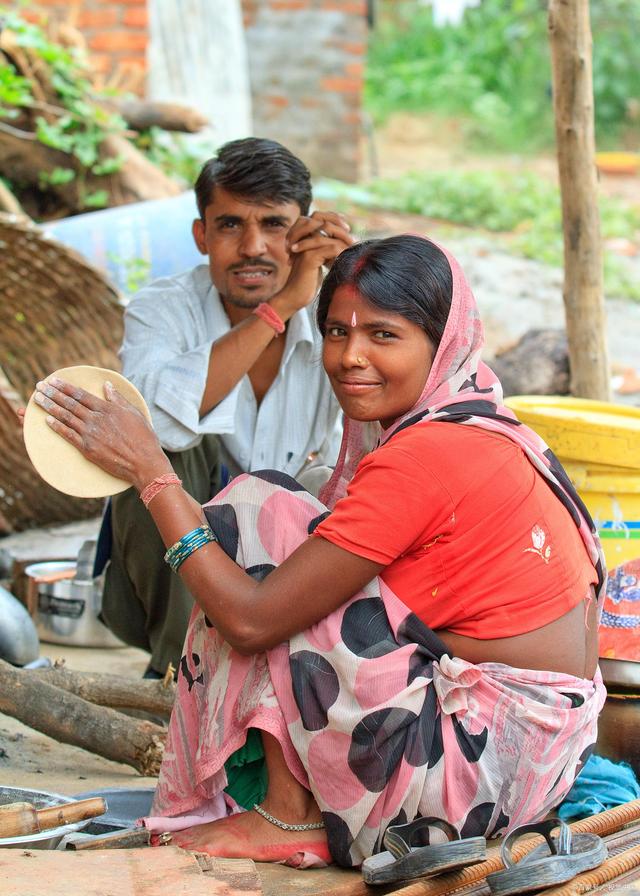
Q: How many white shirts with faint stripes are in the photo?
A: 1